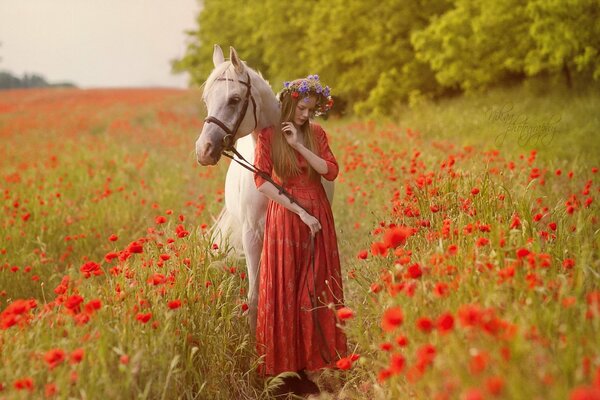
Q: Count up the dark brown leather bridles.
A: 1